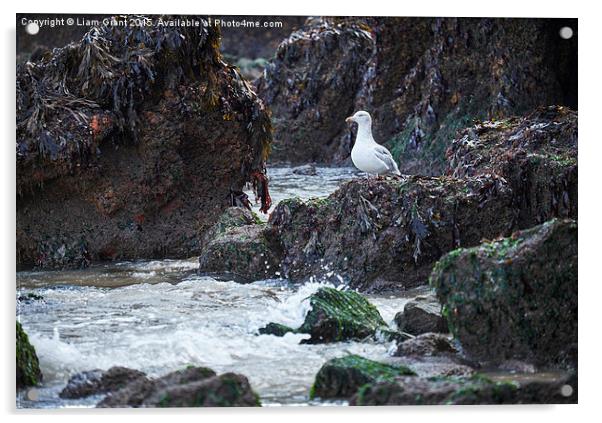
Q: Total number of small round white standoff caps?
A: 4